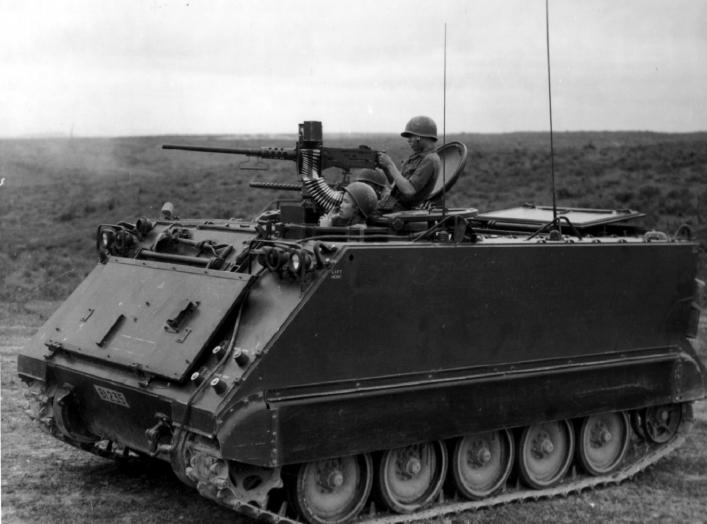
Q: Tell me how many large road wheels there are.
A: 5